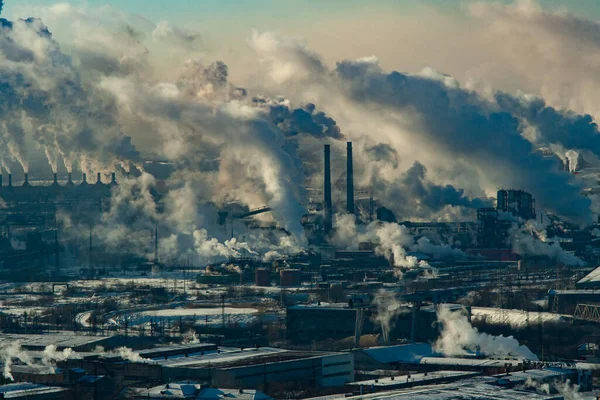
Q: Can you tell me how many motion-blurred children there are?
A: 0